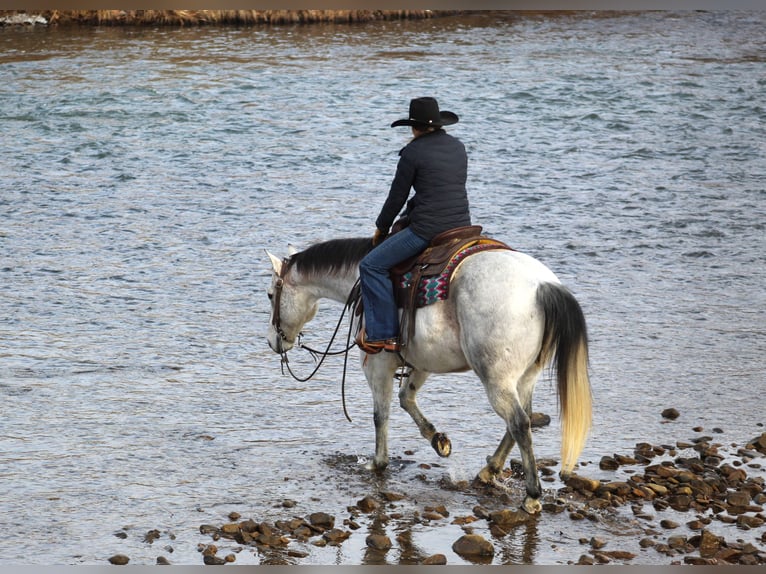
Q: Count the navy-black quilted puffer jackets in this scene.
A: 1